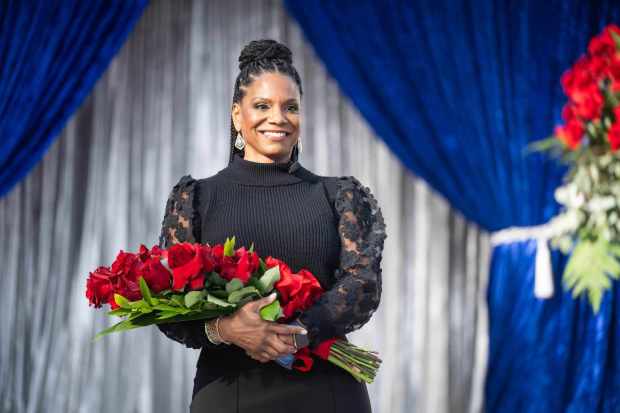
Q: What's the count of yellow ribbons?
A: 0